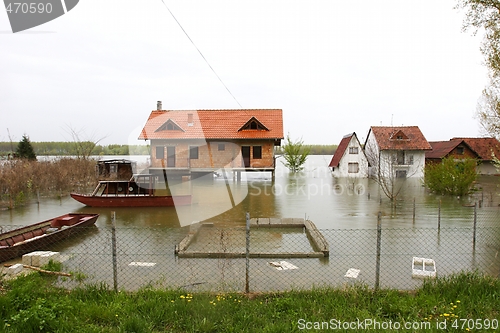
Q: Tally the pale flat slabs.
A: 3